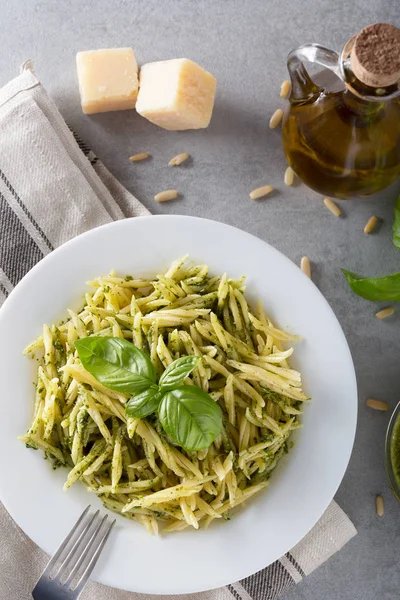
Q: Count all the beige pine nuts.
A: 13